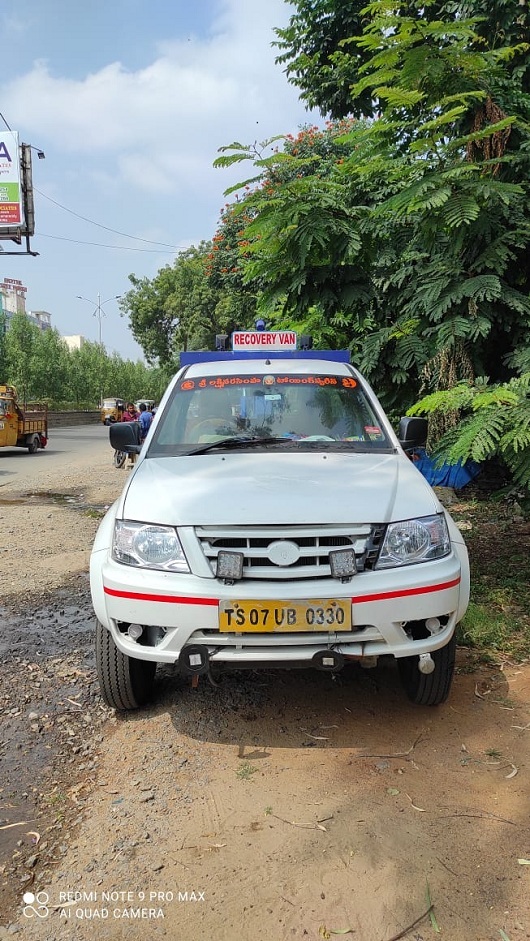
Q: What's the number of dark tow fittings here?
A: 2